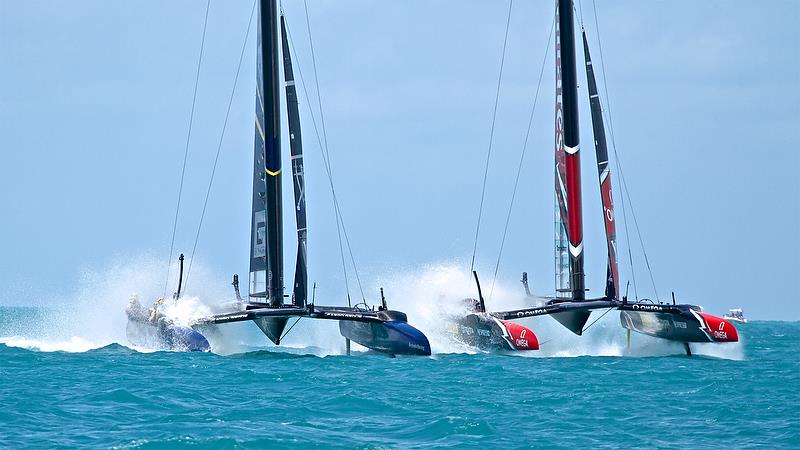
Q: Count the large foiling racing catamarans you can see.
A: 2